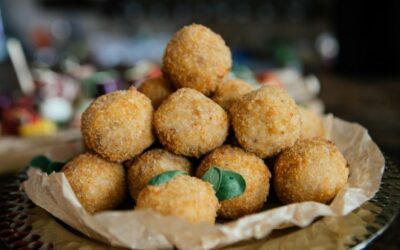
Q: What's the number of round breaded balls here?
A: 12